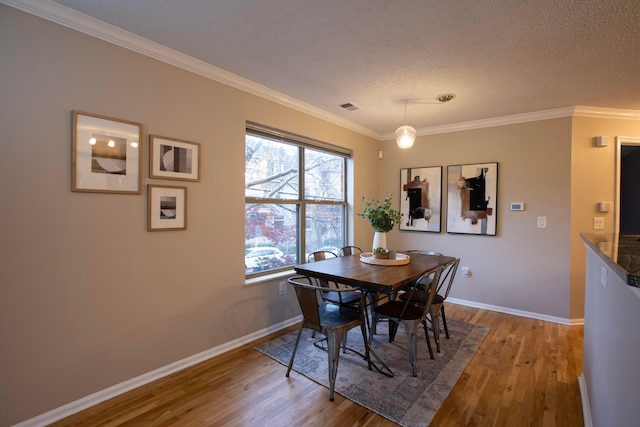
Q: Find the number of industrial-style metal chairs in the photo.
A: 6